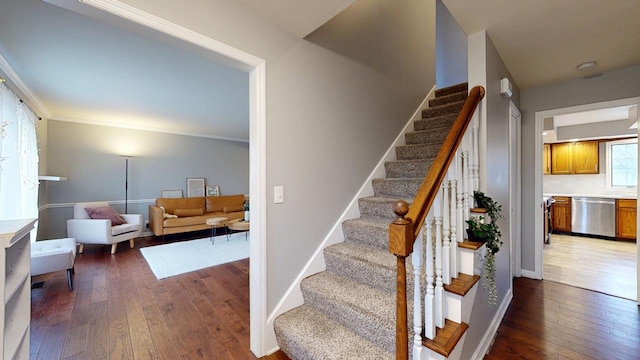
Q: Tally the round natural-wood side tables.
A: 2